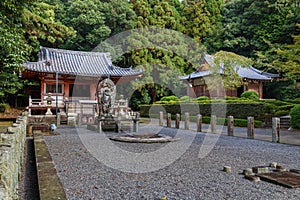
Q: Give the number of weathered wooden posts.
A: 9